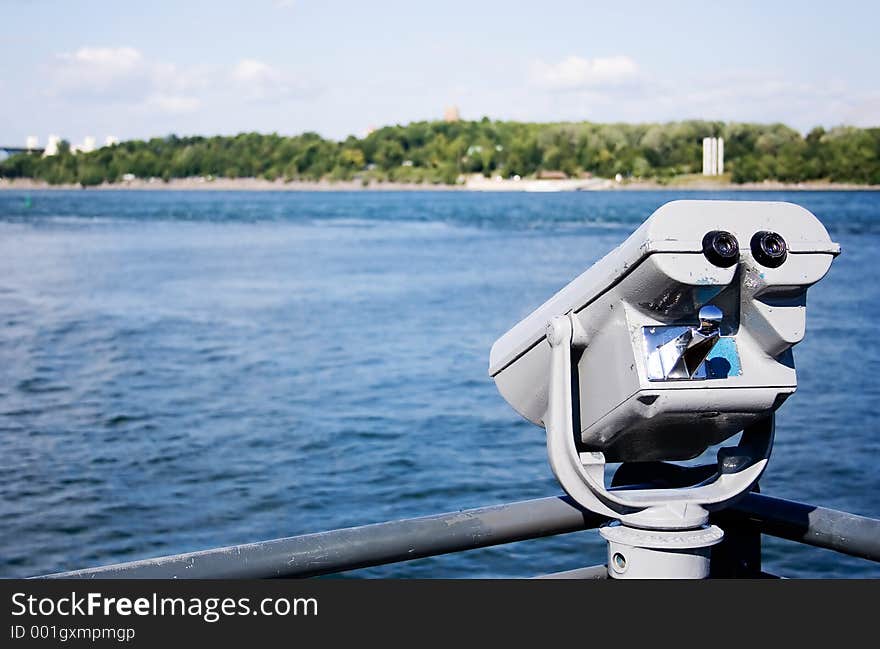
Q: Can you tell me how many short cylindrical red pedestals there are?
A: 0